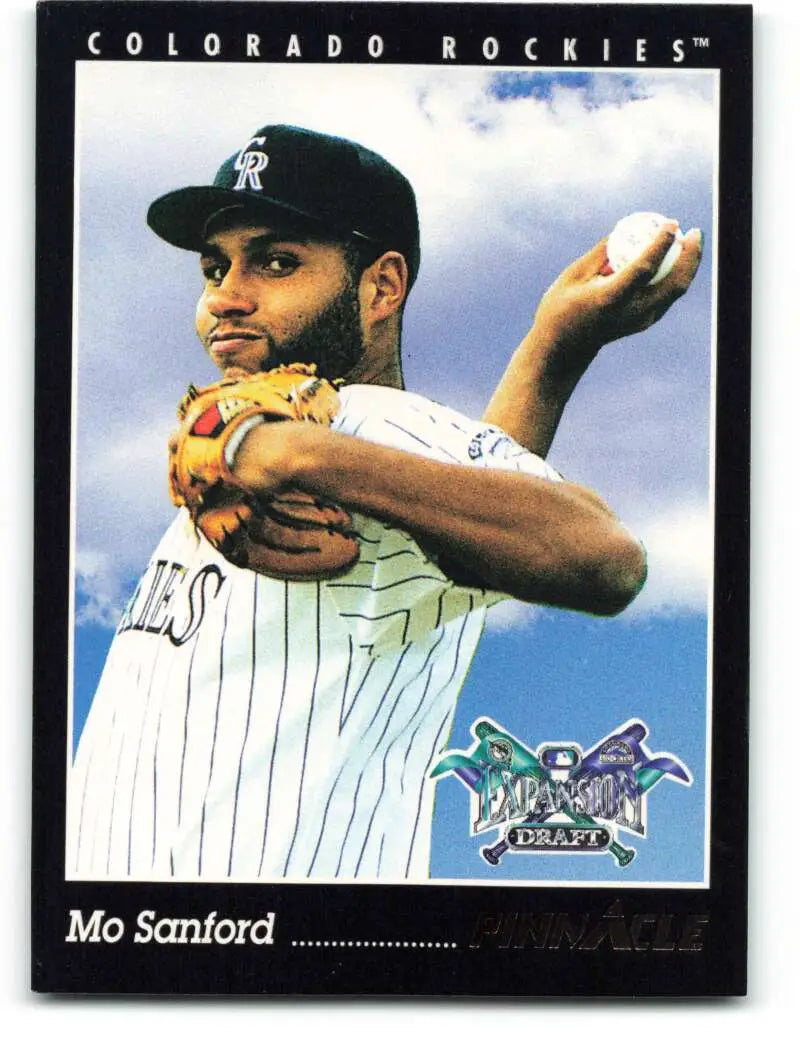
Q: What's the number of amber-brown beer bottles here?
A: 0